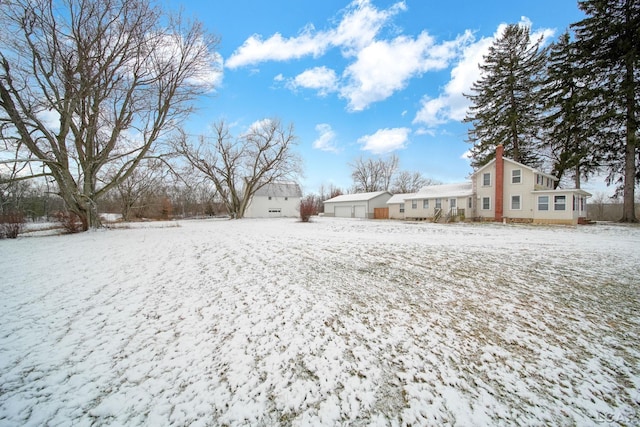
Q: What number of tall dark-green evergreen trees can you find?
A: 3